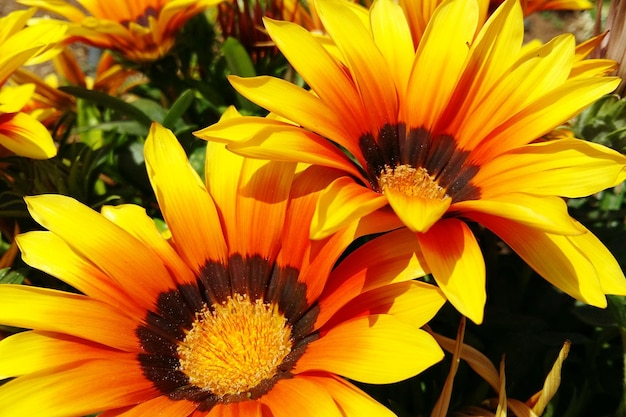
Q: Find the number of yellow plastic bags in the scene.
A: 0